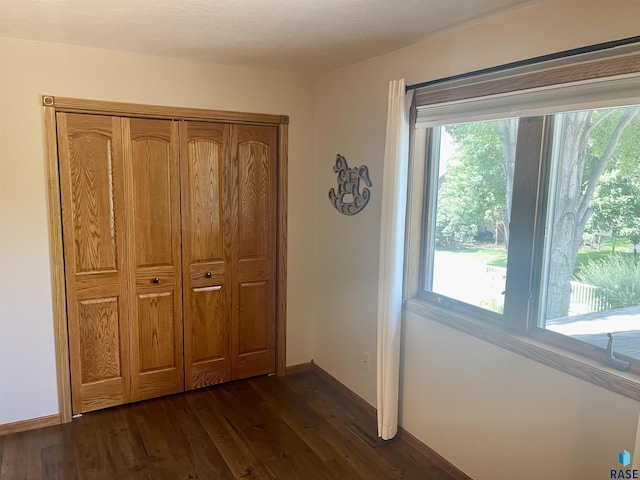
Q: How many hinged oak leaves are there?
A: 4